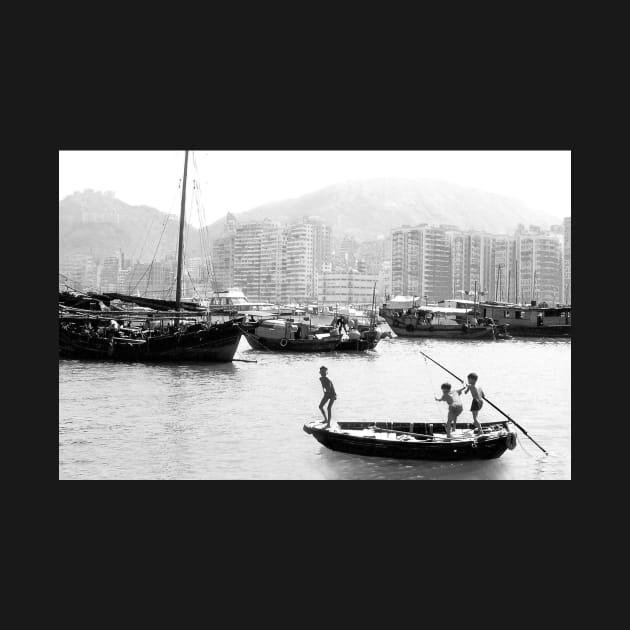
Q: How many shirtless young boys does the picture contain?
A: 3